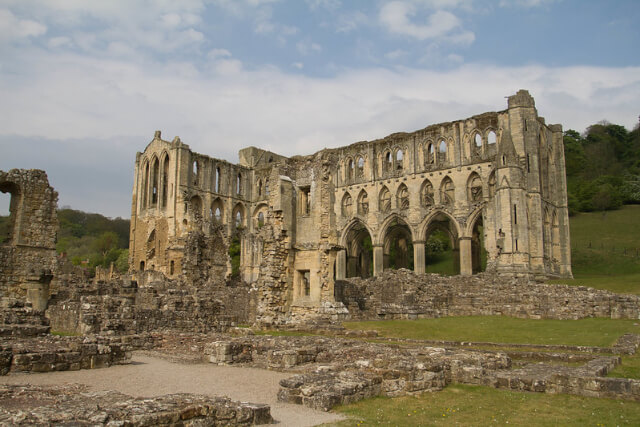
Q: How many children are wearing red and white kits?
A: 0